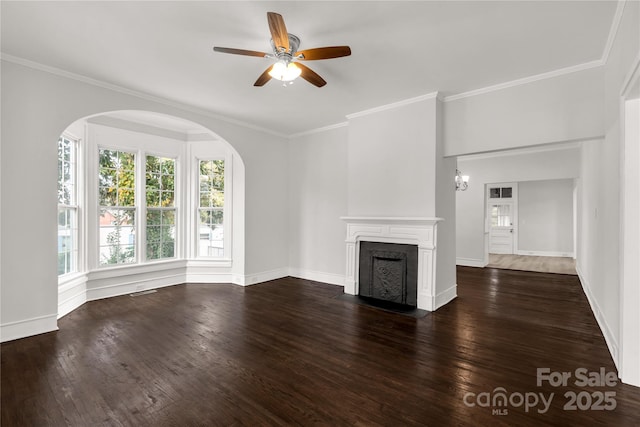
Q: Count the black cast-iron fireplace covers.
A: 1